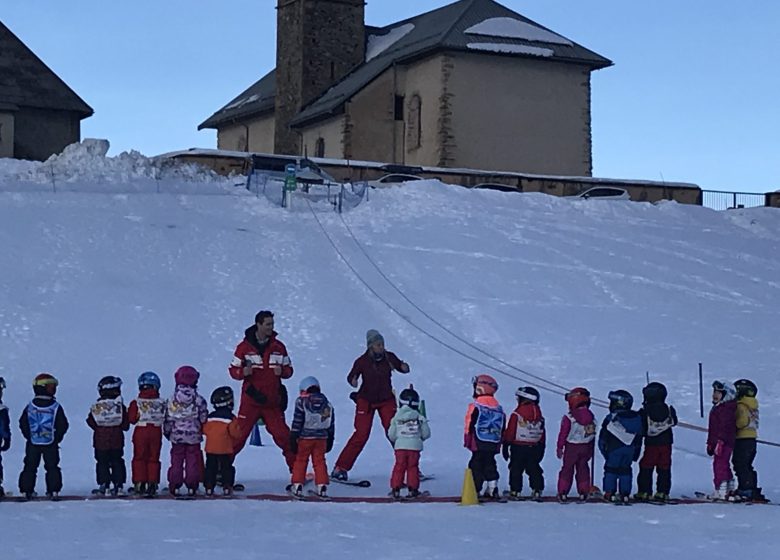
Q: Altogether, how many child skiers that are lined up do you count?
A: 15